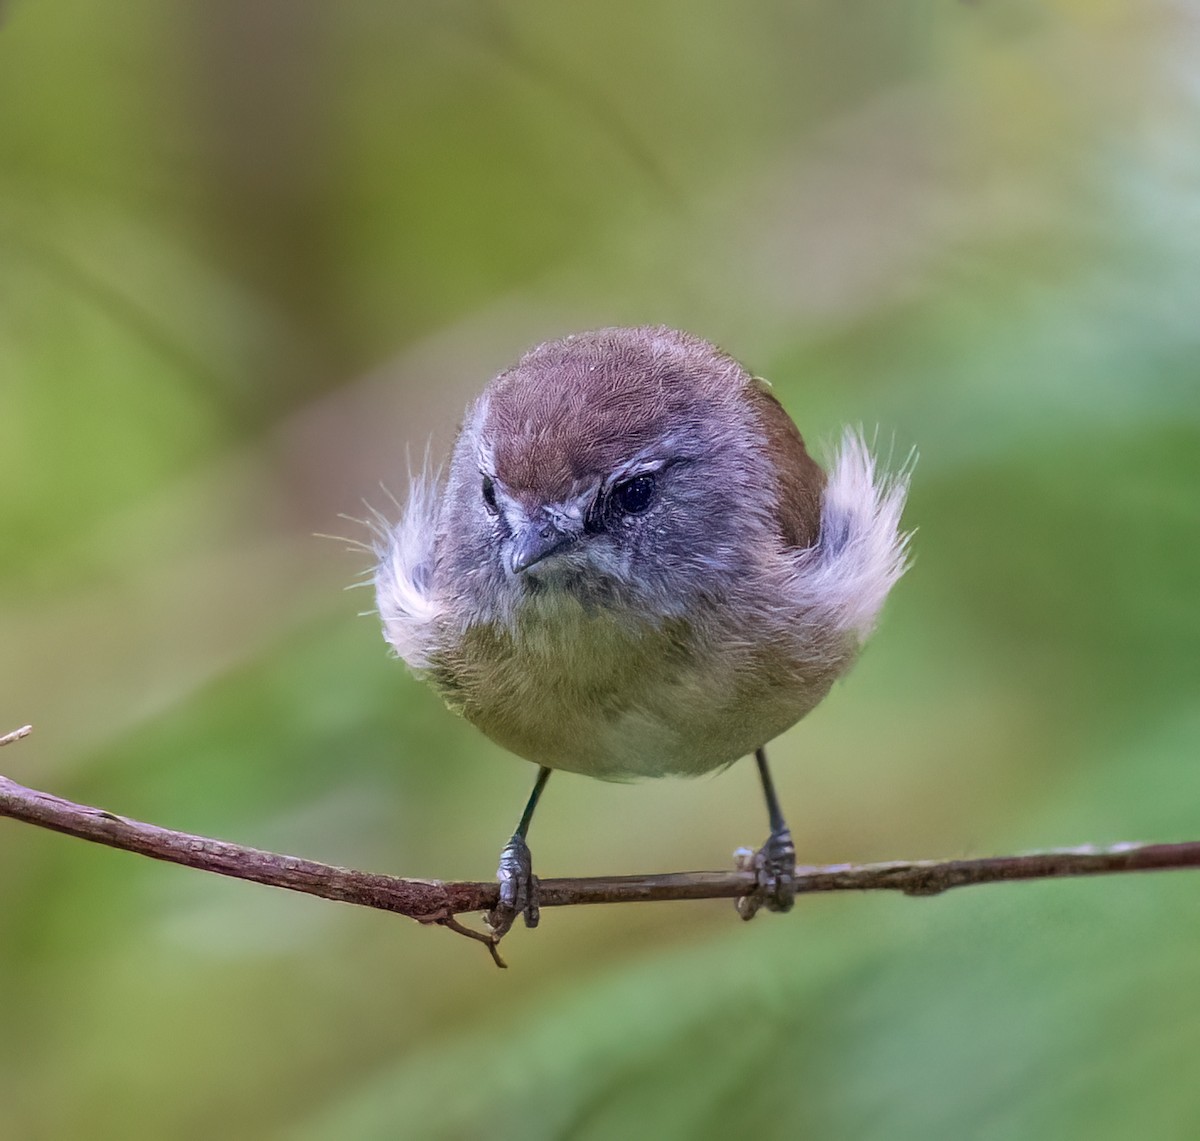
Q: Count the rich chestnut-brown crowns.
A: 1